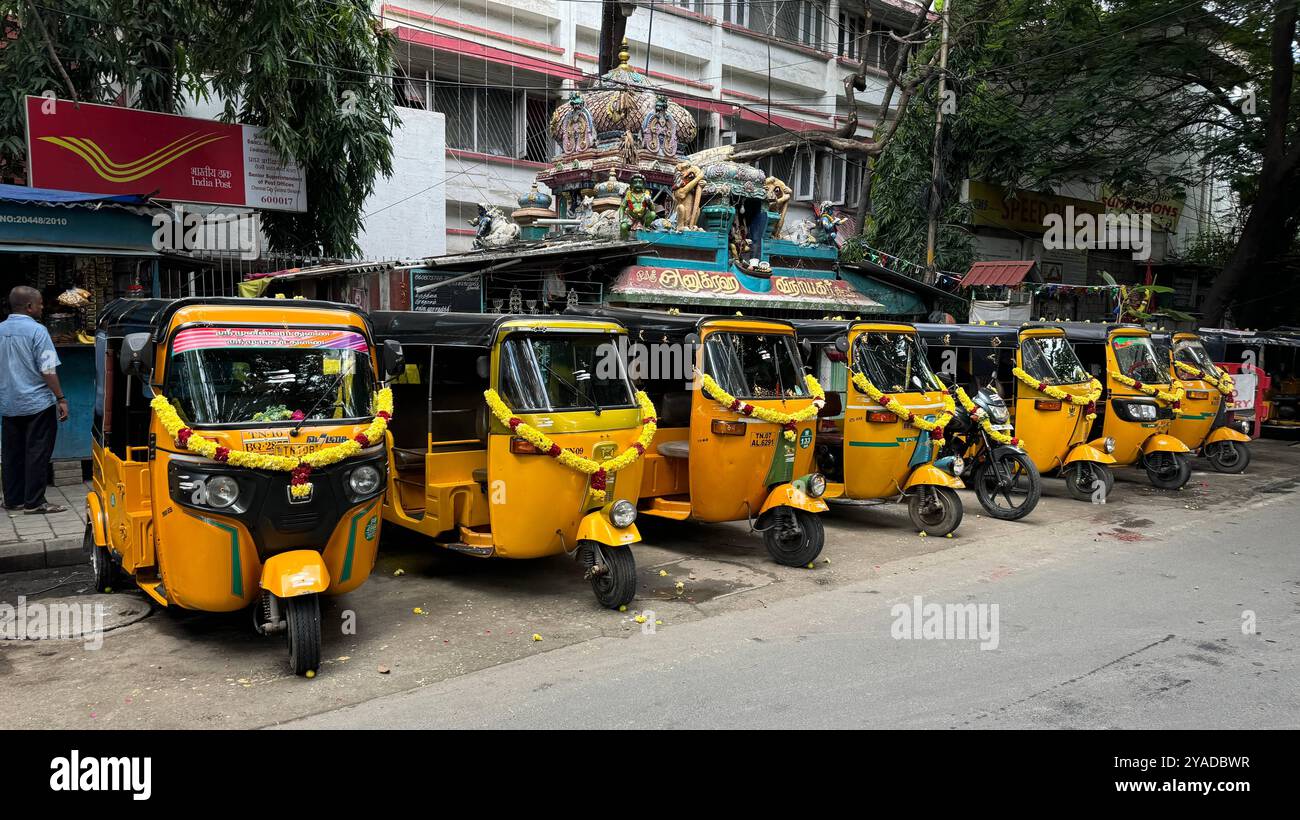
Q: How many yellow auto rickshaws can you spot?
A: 7